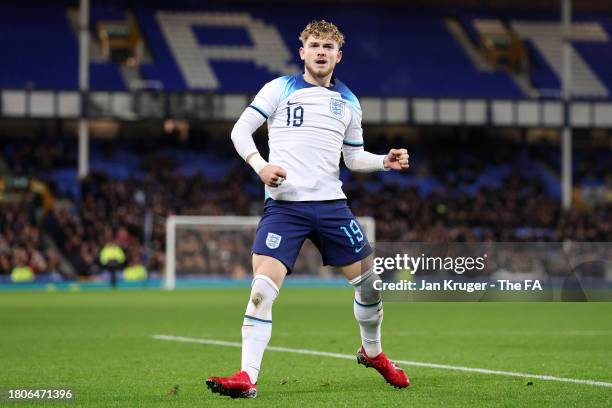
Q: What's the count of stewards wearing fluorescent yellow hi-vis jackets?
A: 3